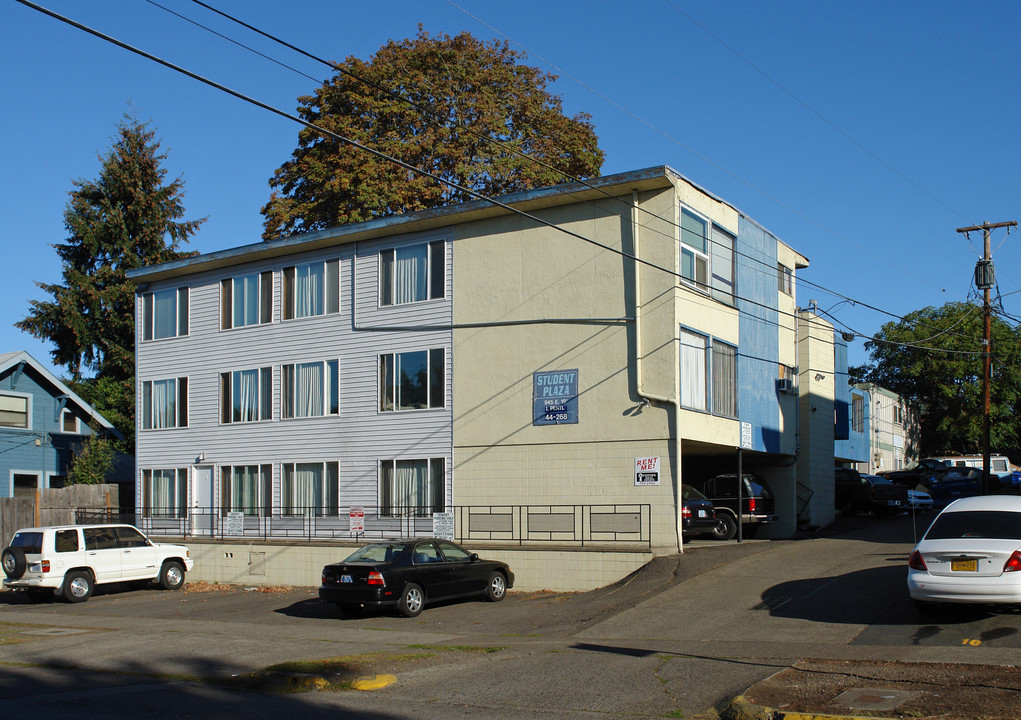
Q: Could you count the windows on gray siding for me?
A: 12